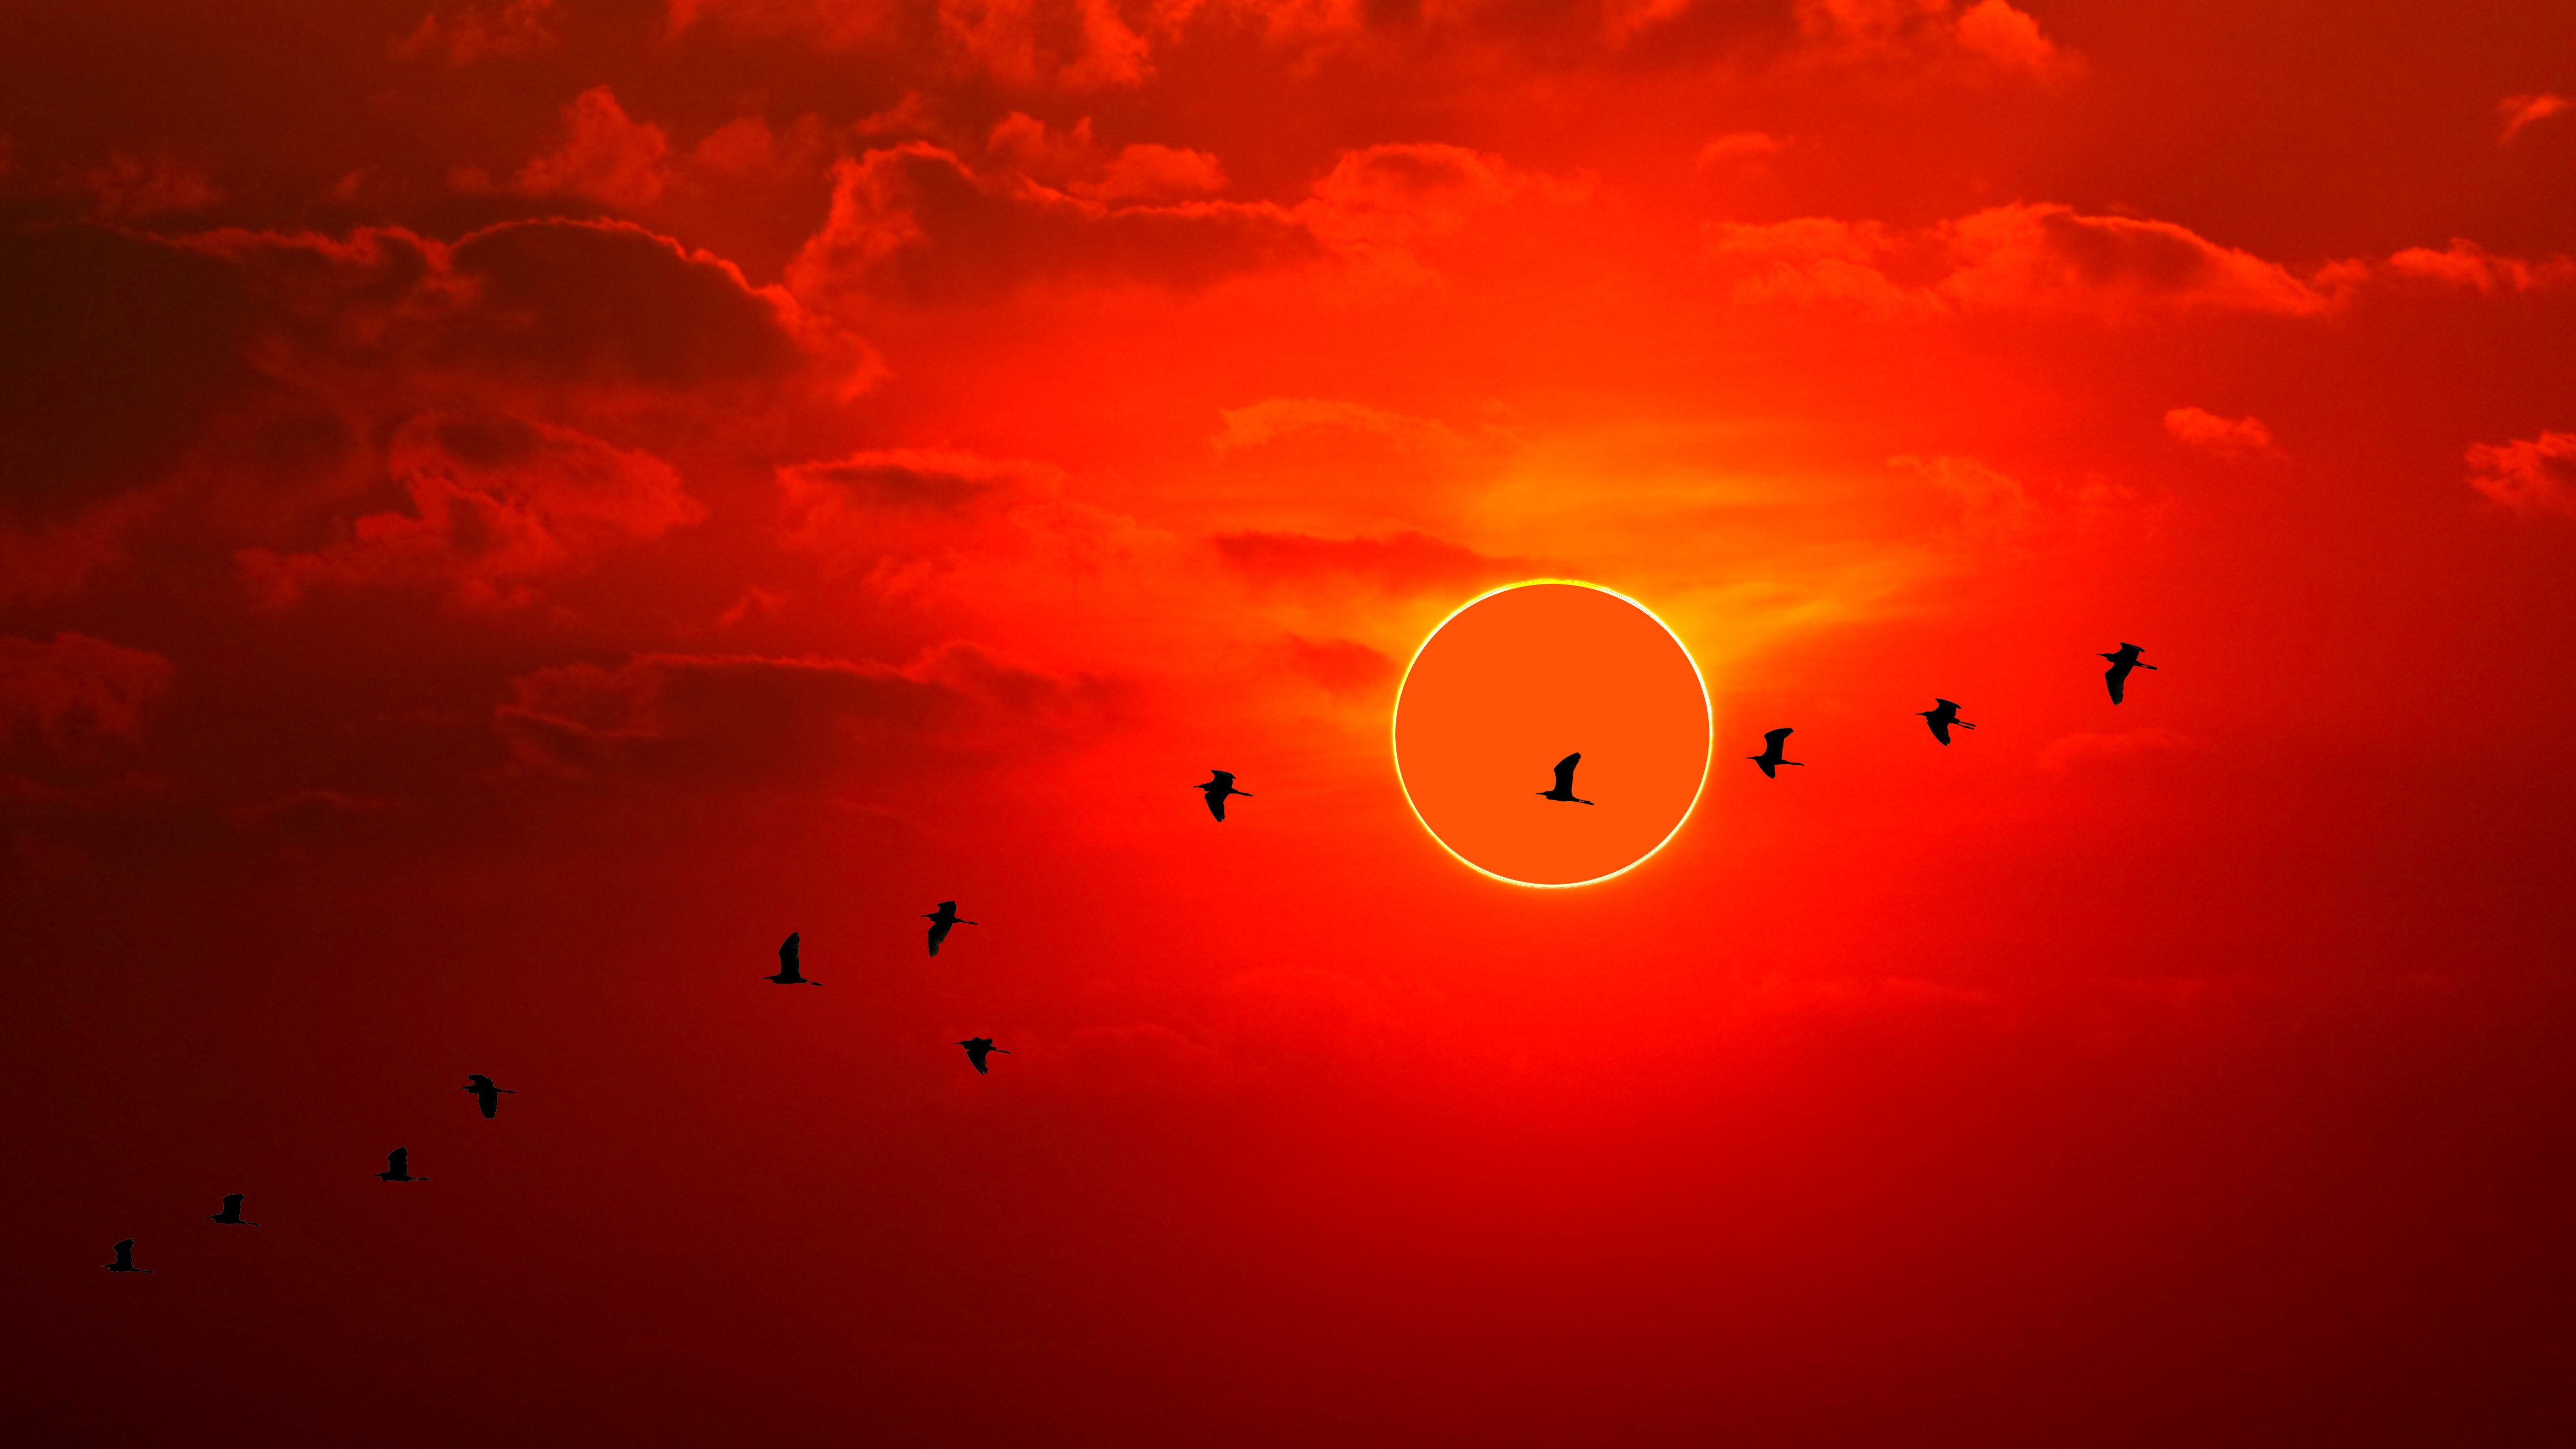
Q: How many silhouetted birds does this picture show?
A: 12